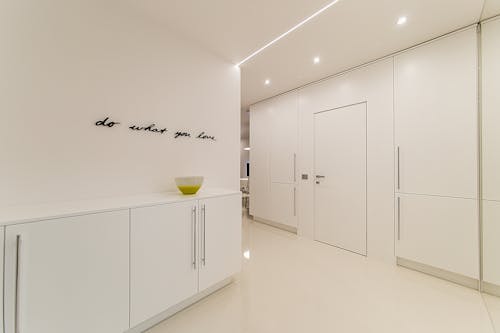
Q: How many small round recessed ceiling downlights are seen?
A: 3